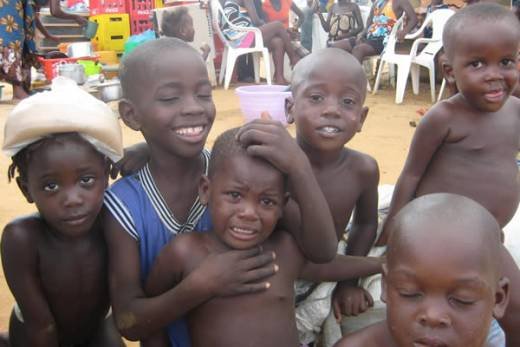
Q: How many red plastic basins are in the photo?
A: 1